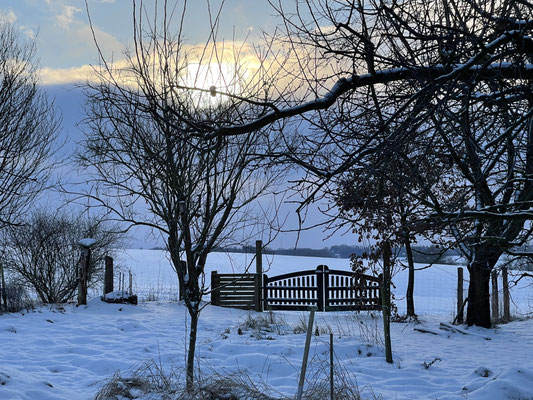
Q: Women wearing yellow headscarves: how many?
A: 0